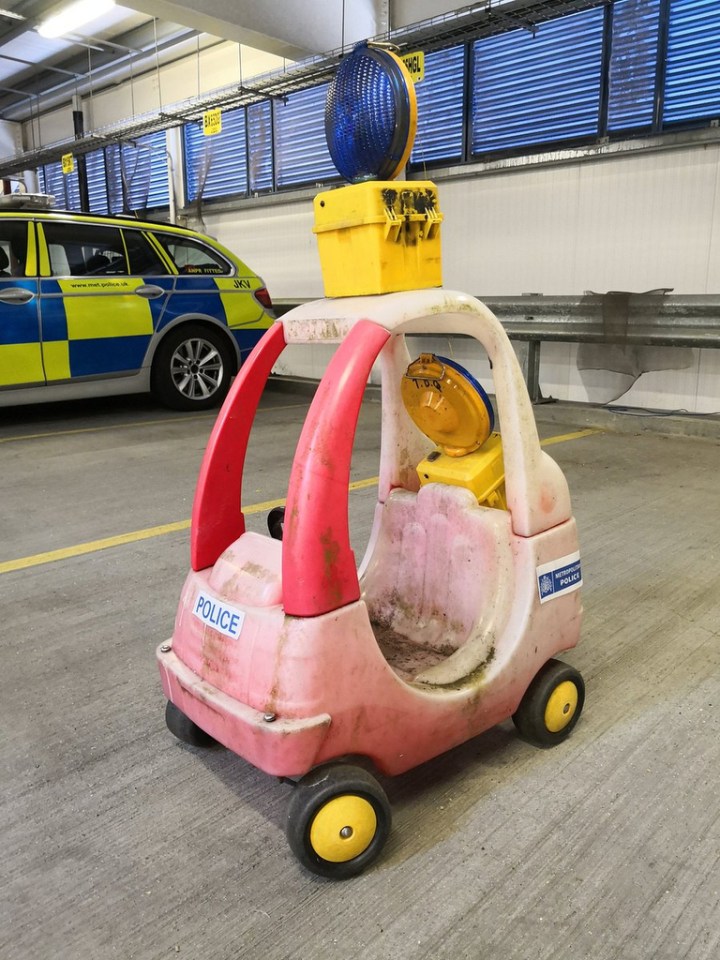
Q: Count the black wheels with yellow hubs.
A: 2